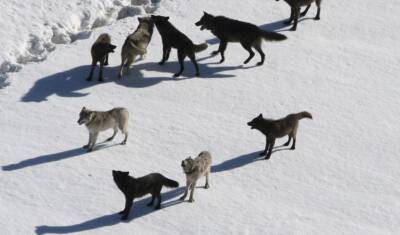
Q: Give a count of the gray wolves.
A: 3